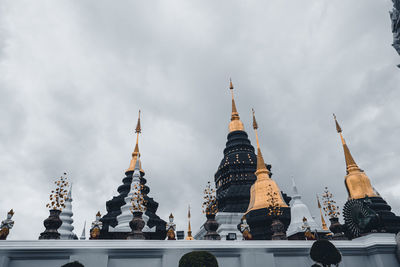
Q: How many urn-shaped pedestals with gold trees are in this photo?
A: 5